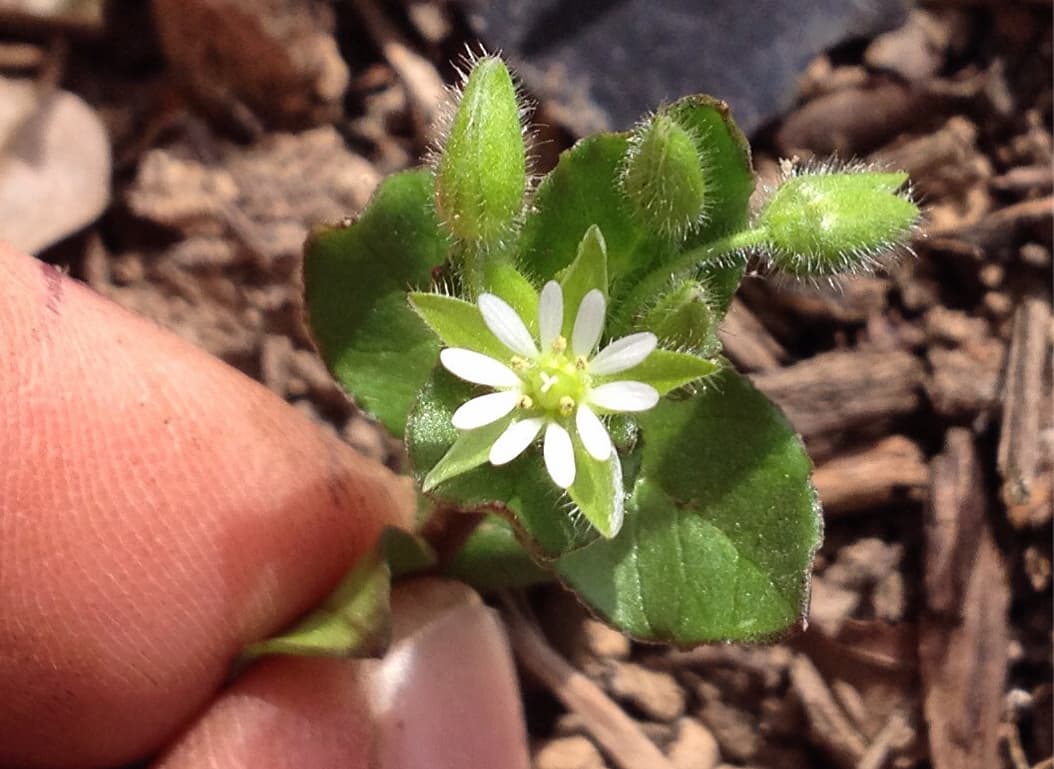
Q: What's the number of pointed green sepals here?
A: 5